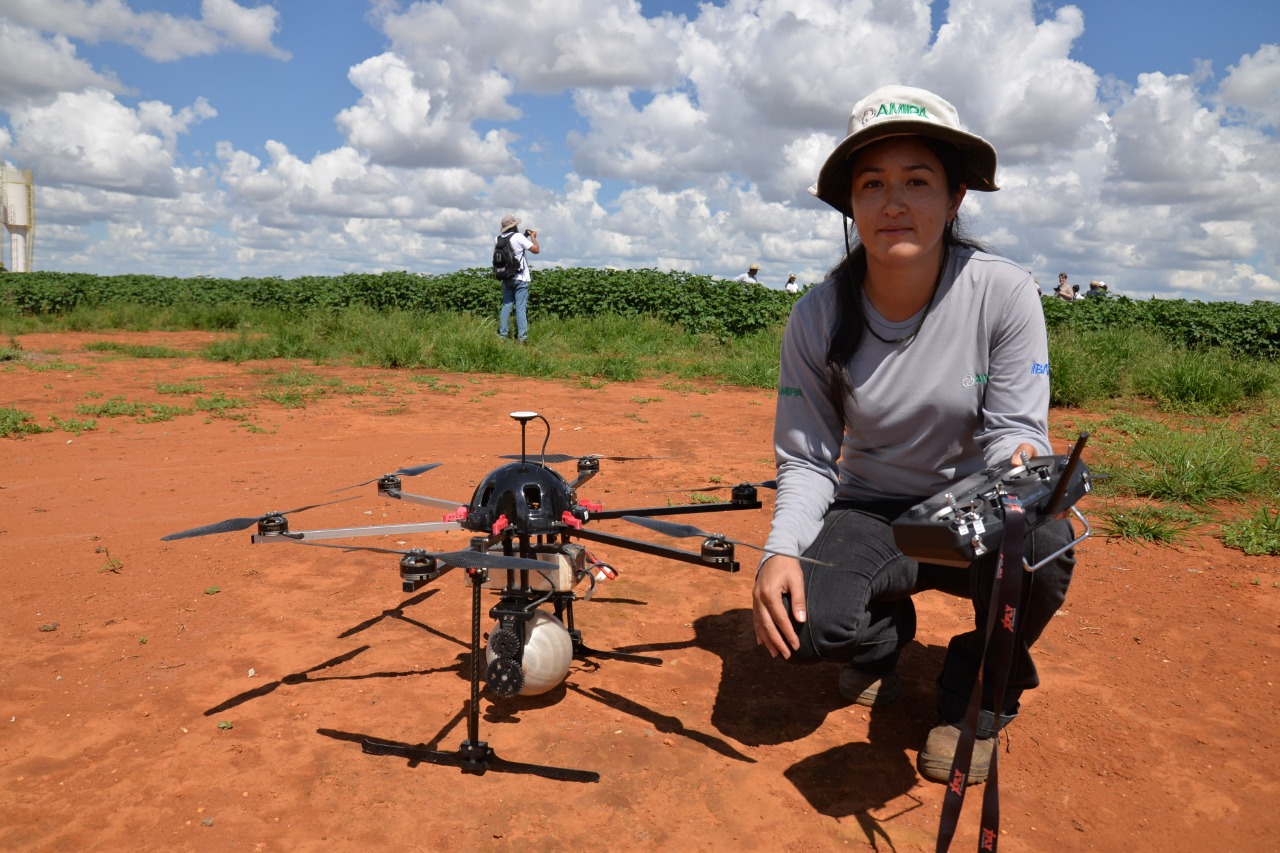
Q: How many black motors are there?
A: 6